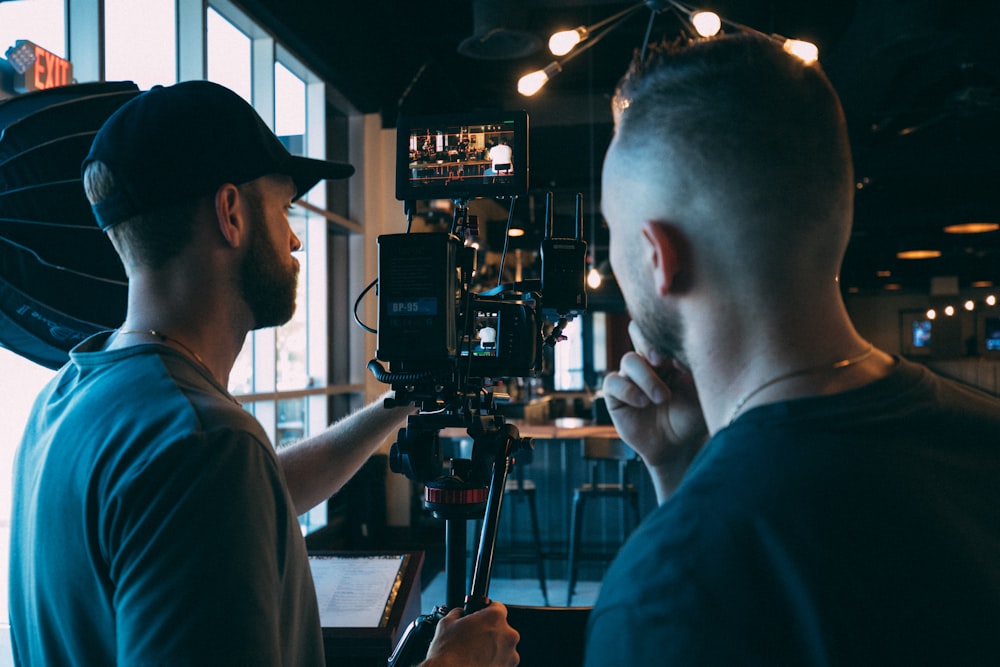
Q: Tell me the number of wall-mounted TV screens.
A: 2